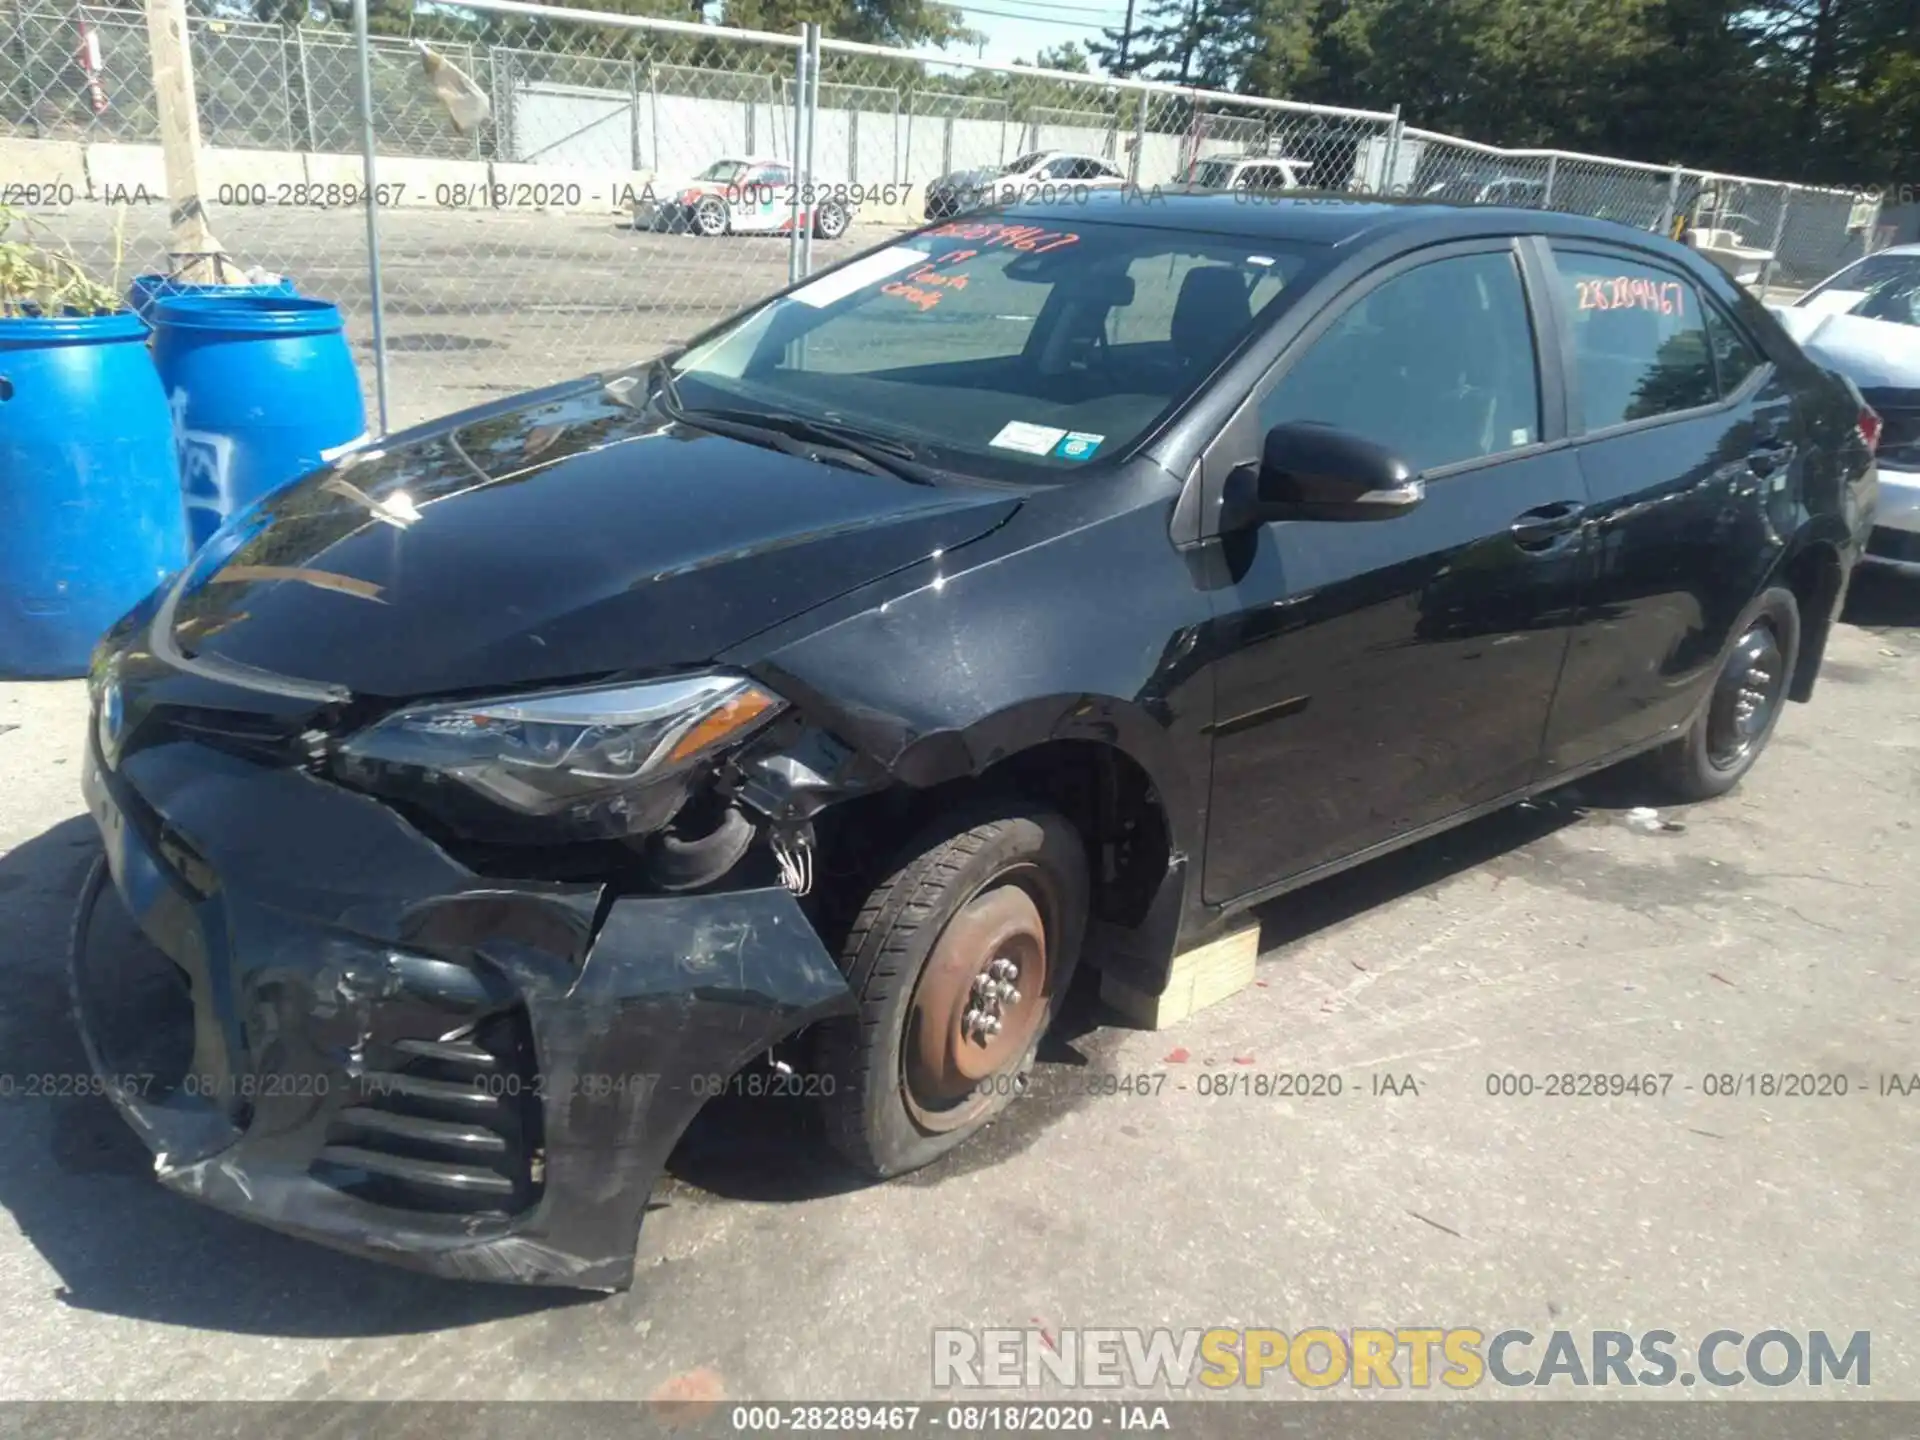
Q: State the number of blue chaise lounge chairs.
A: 0